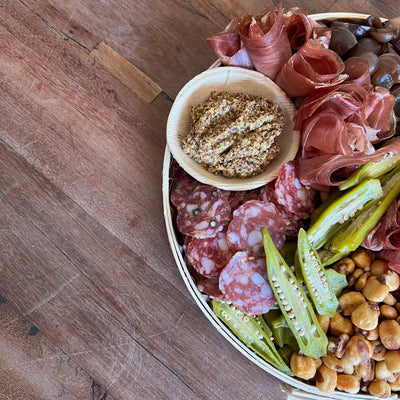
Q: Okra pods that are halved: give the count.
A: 3